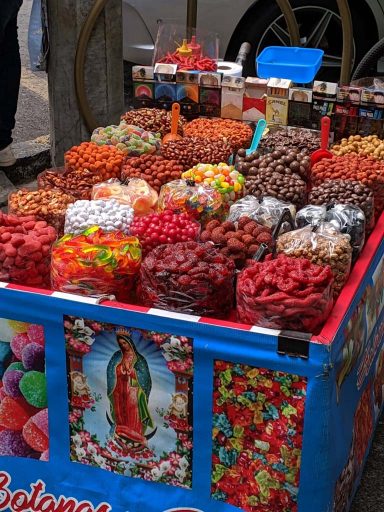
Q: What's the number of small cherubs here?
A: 2